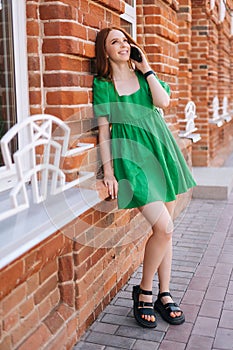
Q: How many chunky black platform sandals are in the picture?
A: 2